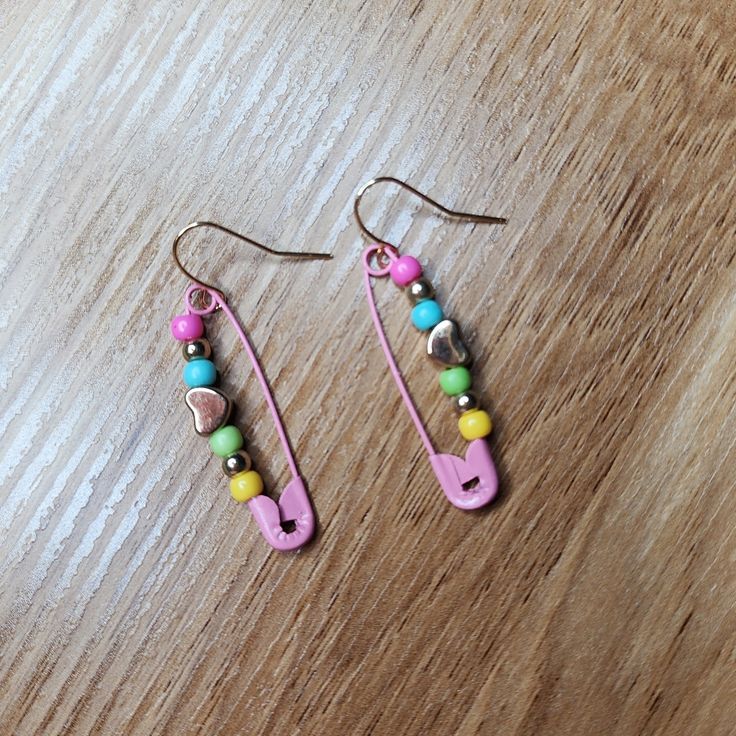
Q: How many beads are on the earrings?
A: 14